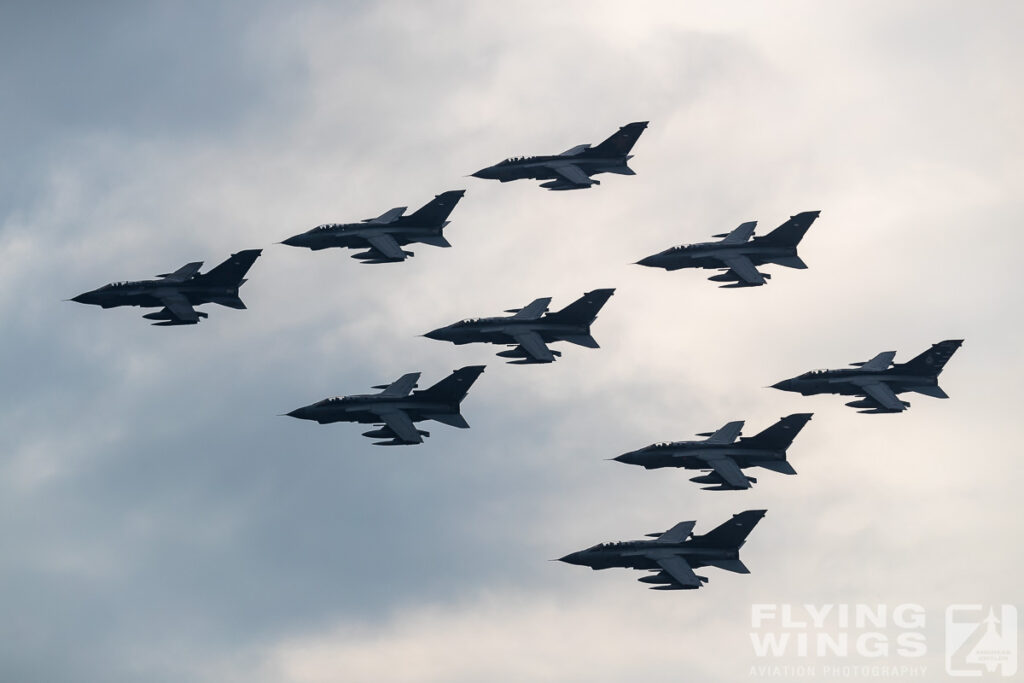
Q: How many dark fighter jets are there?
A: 9